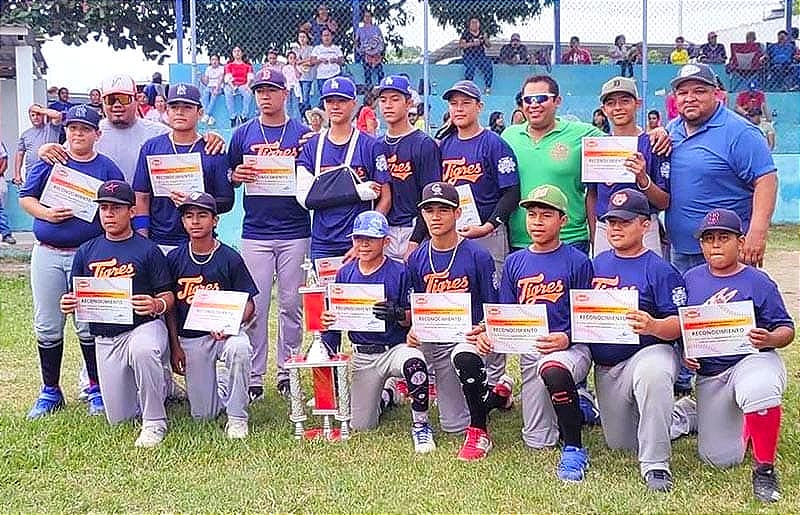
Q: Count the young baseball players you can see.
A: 14